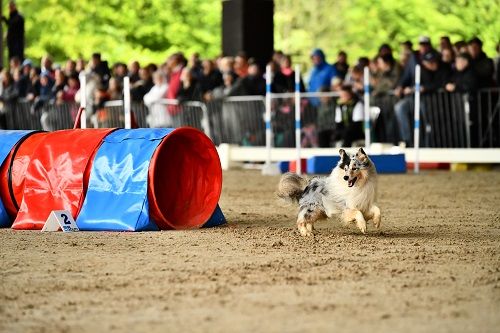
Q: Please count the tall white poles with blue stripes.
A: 4